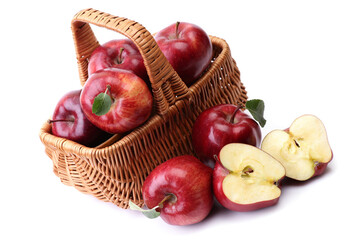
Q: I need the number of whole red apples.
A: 6